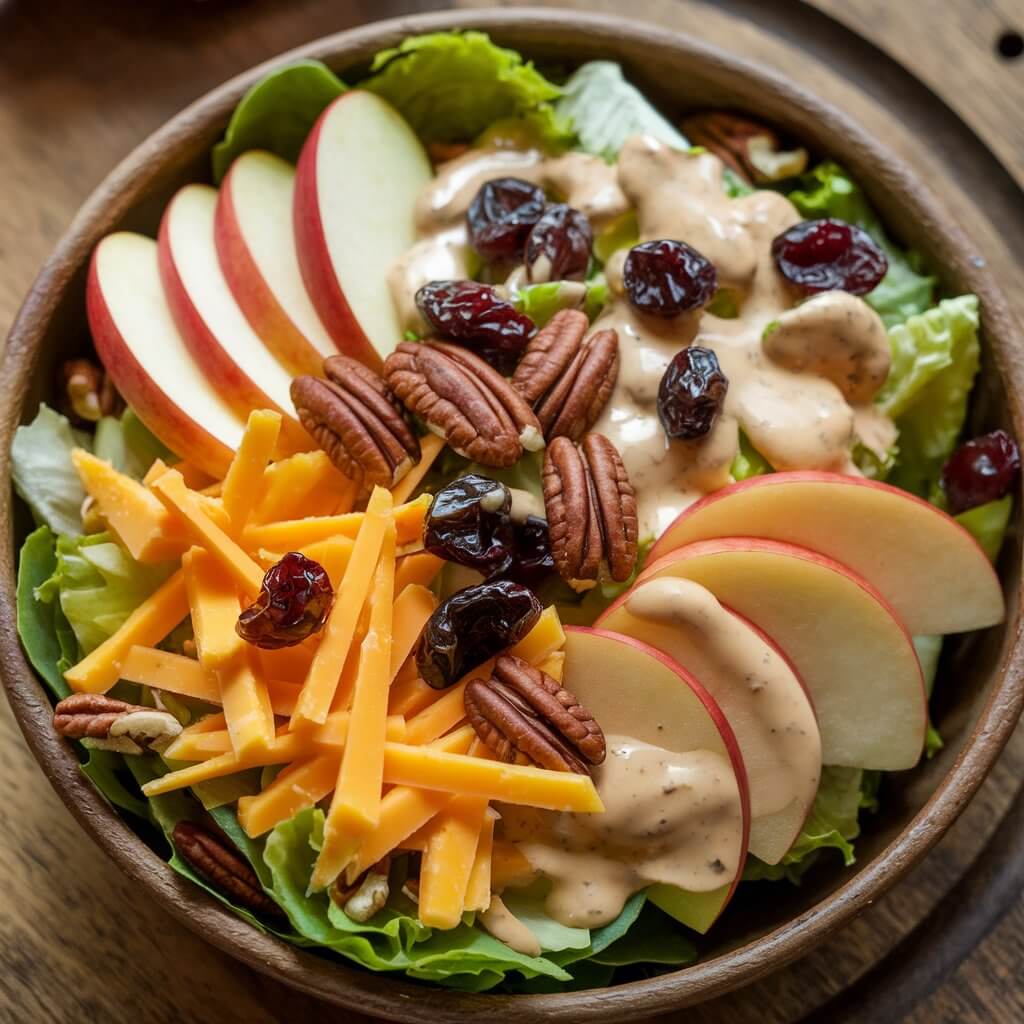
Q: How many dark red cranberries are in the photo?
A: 11